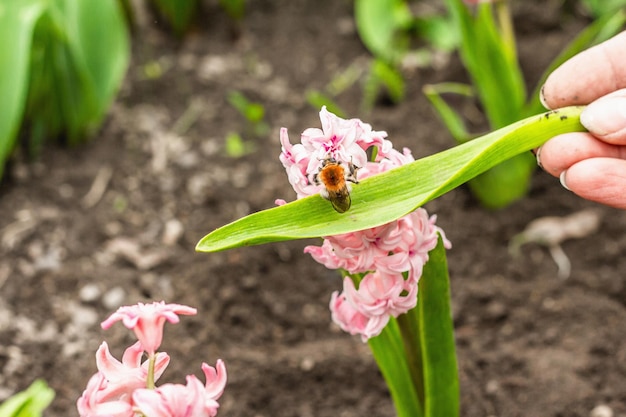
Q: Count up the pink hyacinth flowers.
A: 2